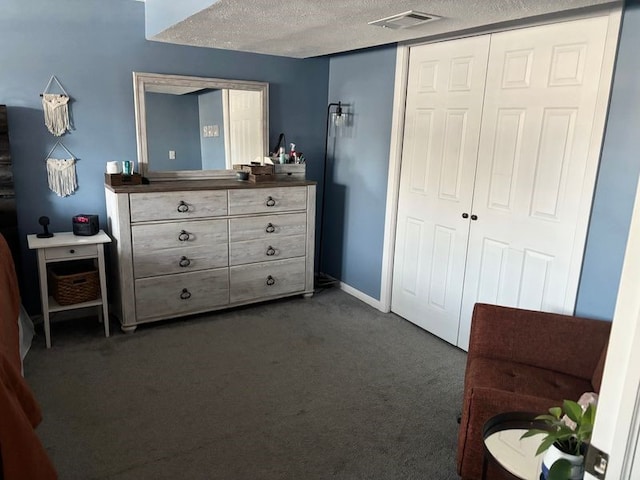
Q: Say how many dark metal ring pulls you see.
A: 8